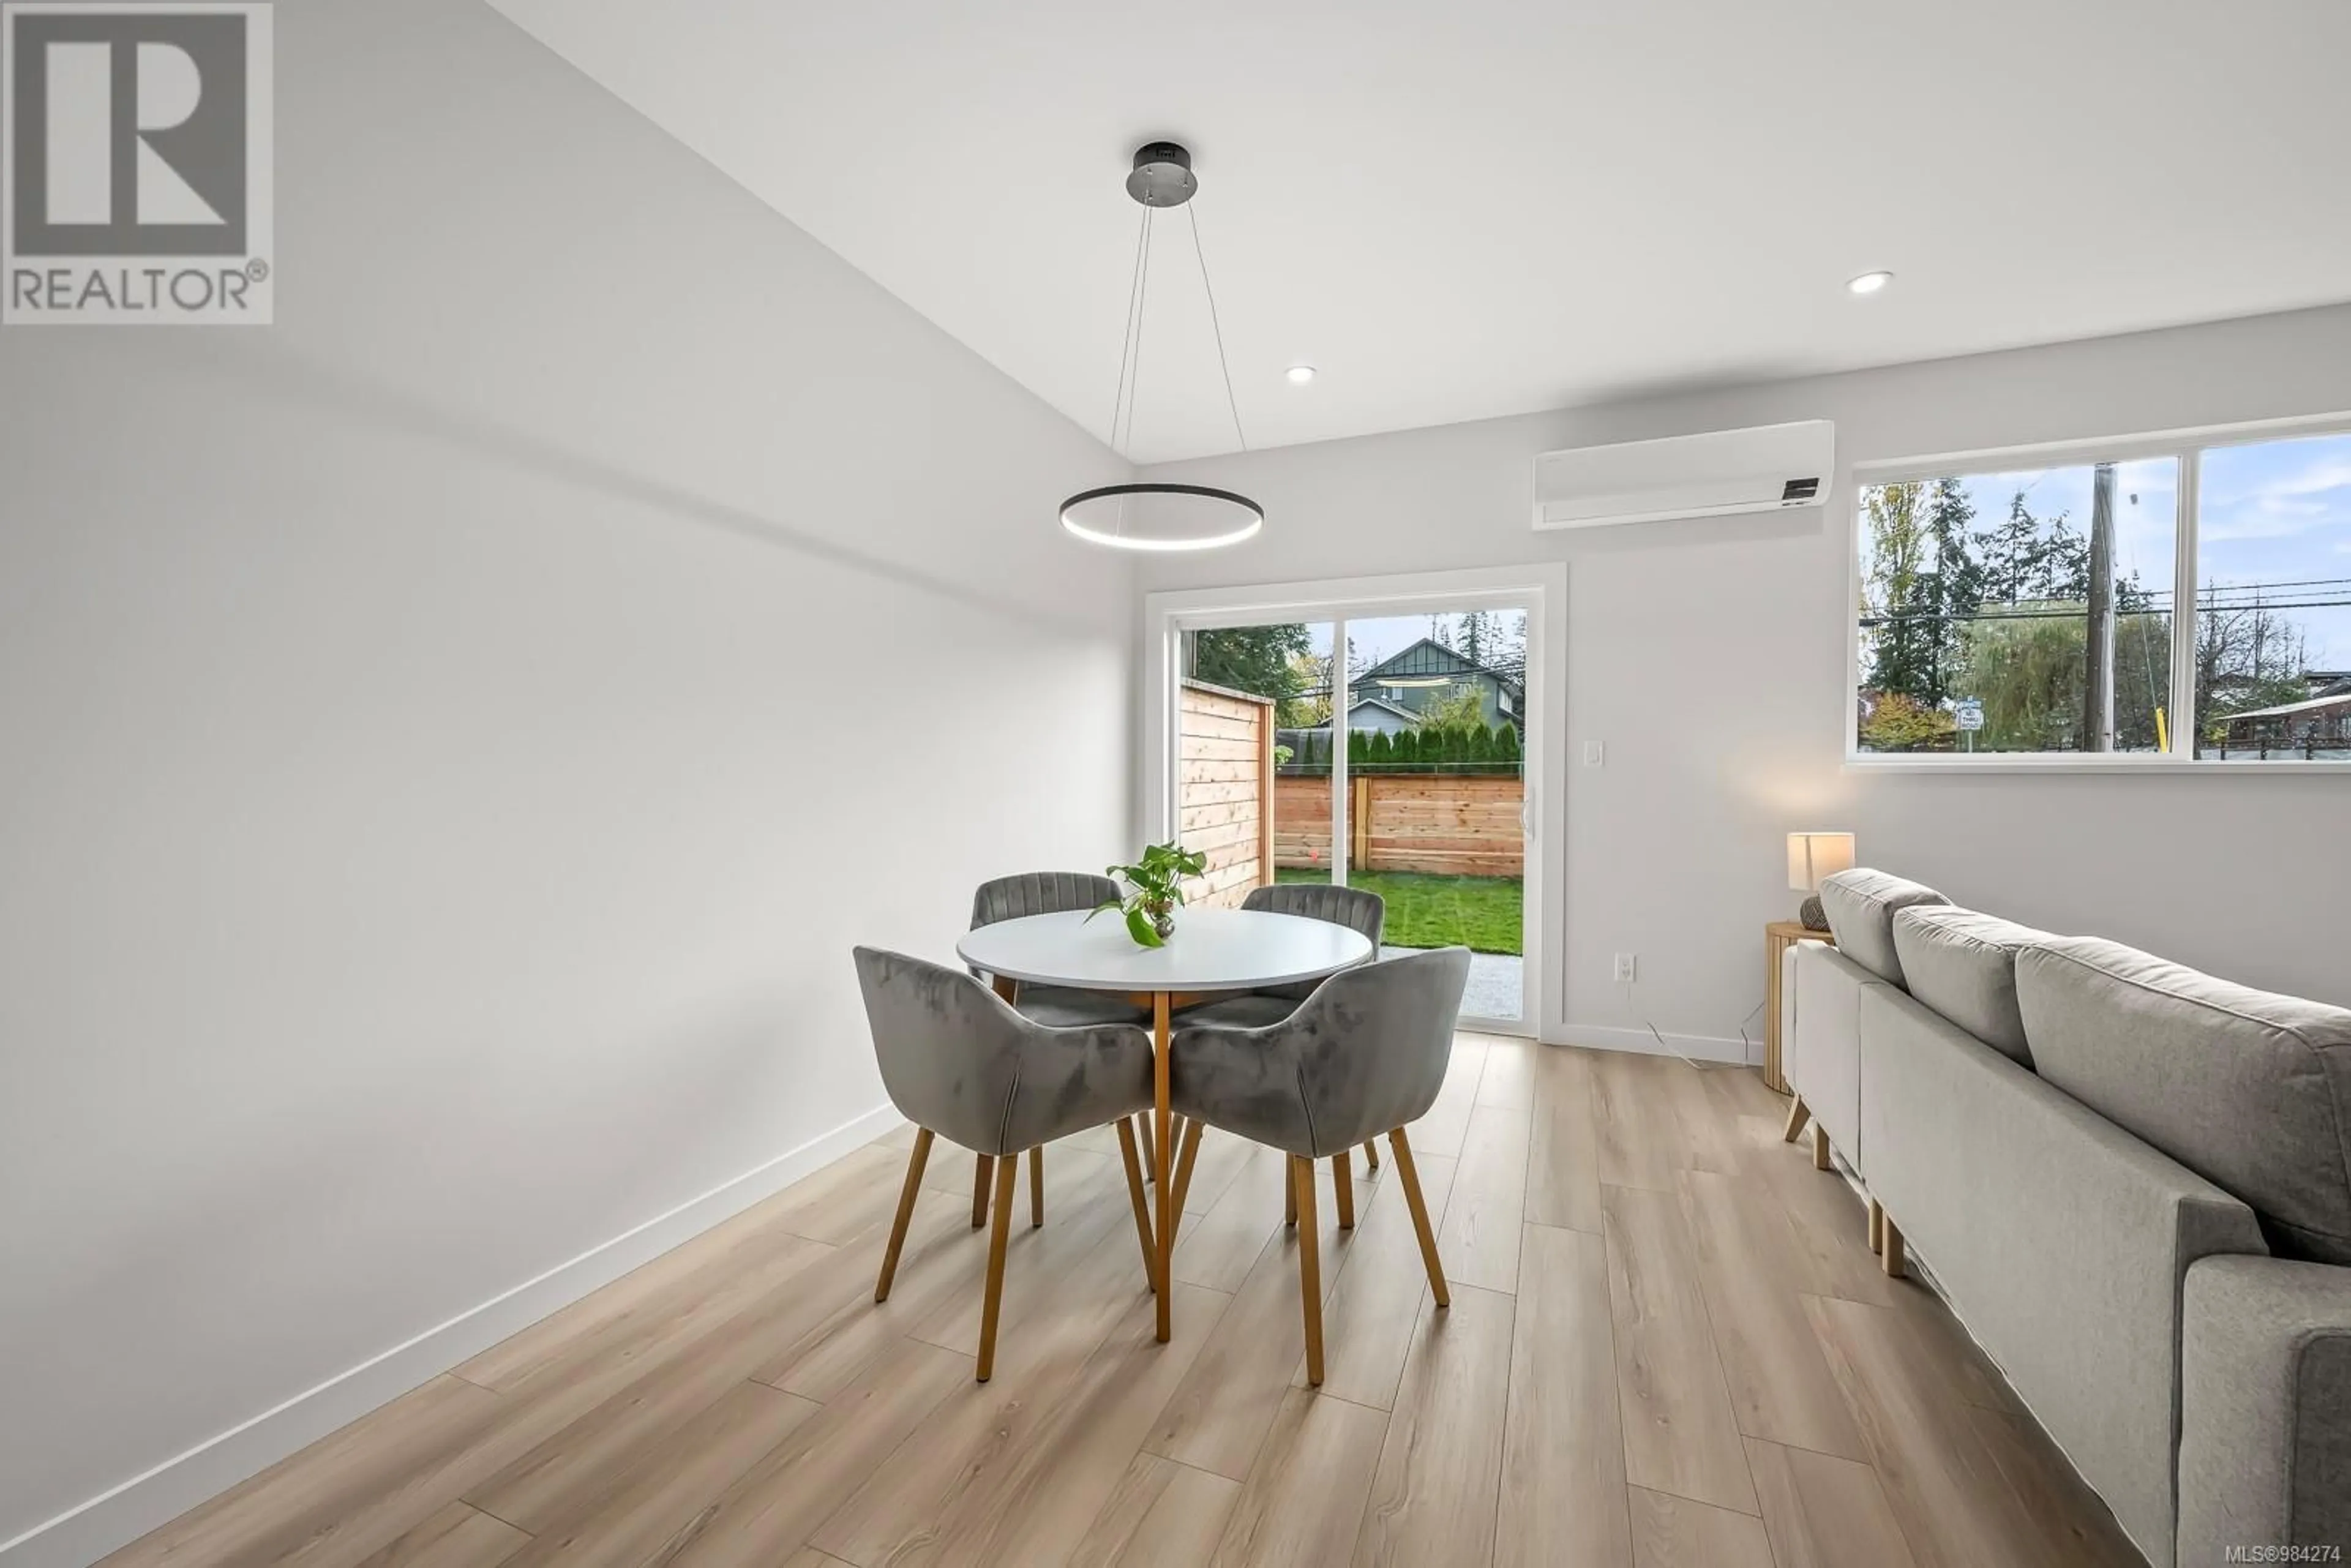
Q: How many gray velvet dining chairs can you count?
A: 4